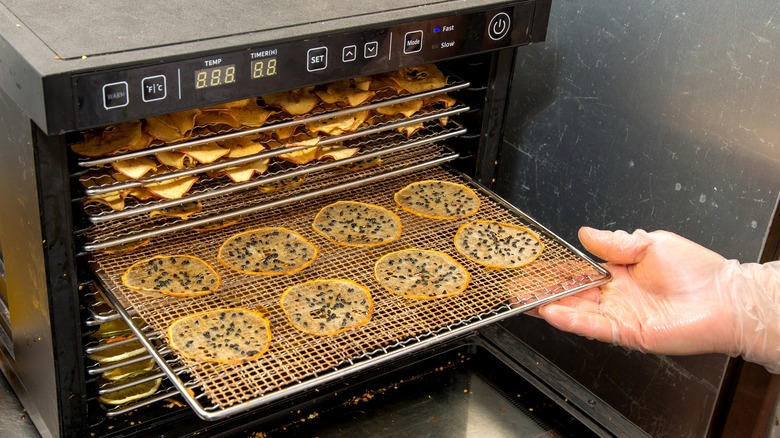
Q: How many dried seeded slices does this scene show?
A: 8